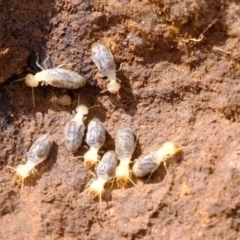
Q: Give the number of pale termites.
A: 8